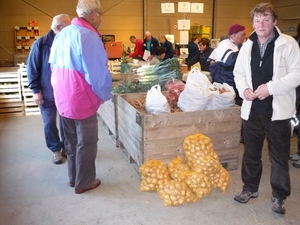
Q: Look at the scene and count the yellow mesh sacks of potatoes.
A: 6